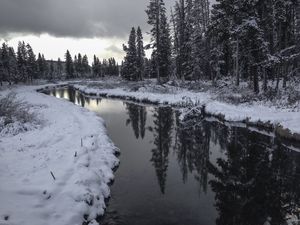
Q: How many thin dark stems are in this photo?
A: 3